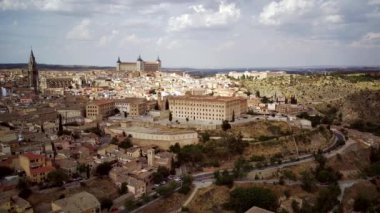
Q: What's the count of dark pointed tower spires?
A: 4